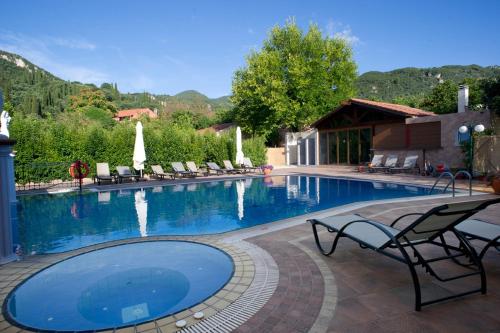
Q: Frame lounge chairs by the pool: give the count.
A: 13